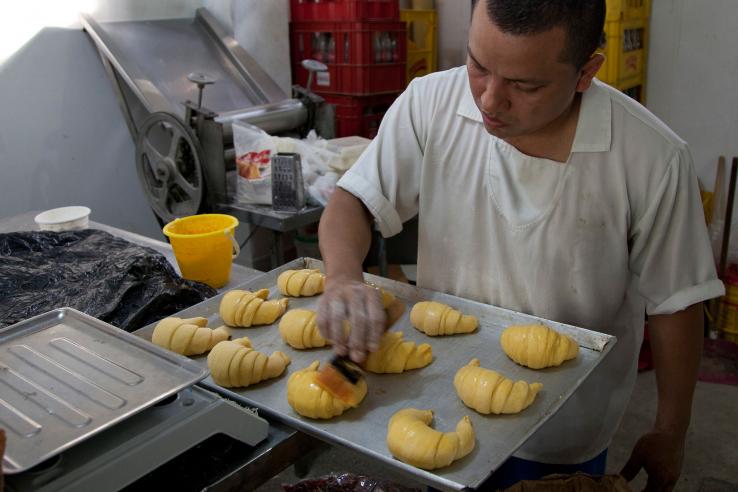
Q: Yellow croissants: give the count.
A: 12